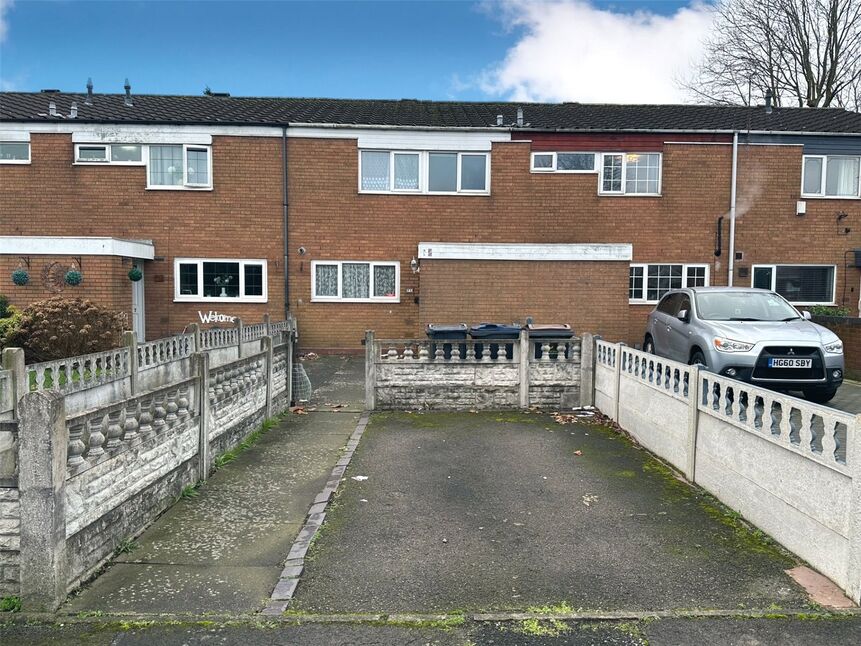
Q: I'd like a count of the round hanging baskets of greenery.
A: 3